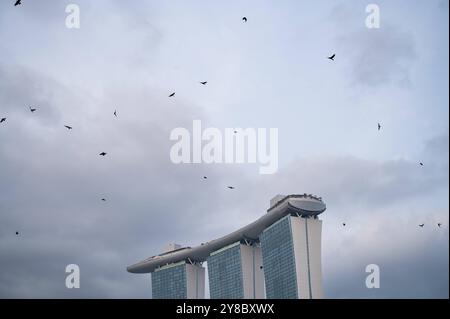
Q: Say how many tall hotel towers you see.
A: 3